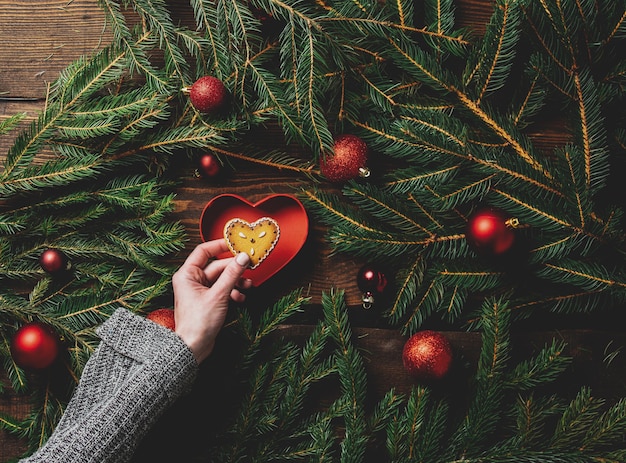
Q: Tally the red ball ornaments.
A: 9